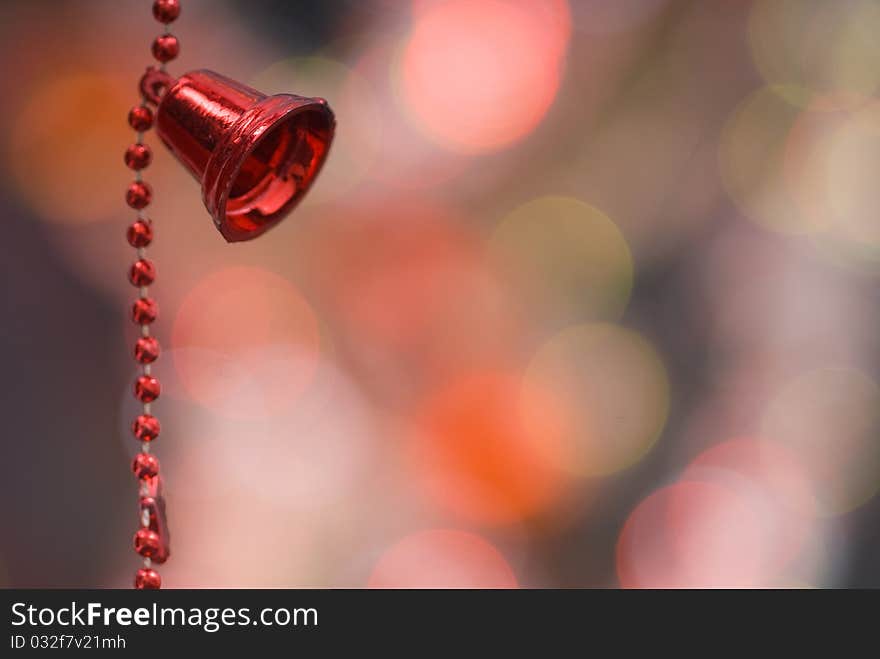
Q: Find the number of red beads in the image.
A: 14